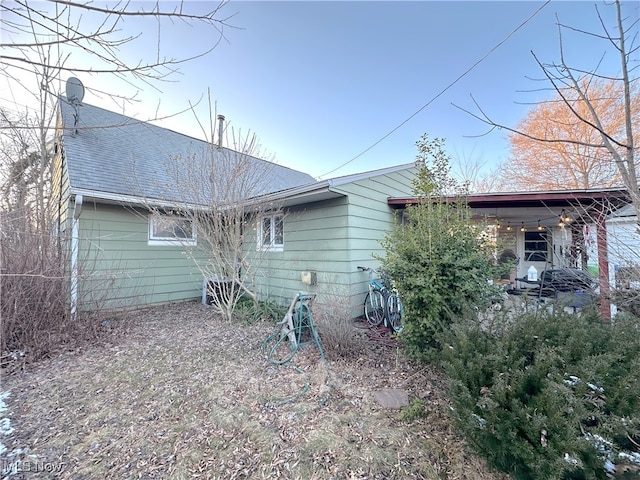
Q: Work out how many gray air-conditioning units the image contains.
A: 1